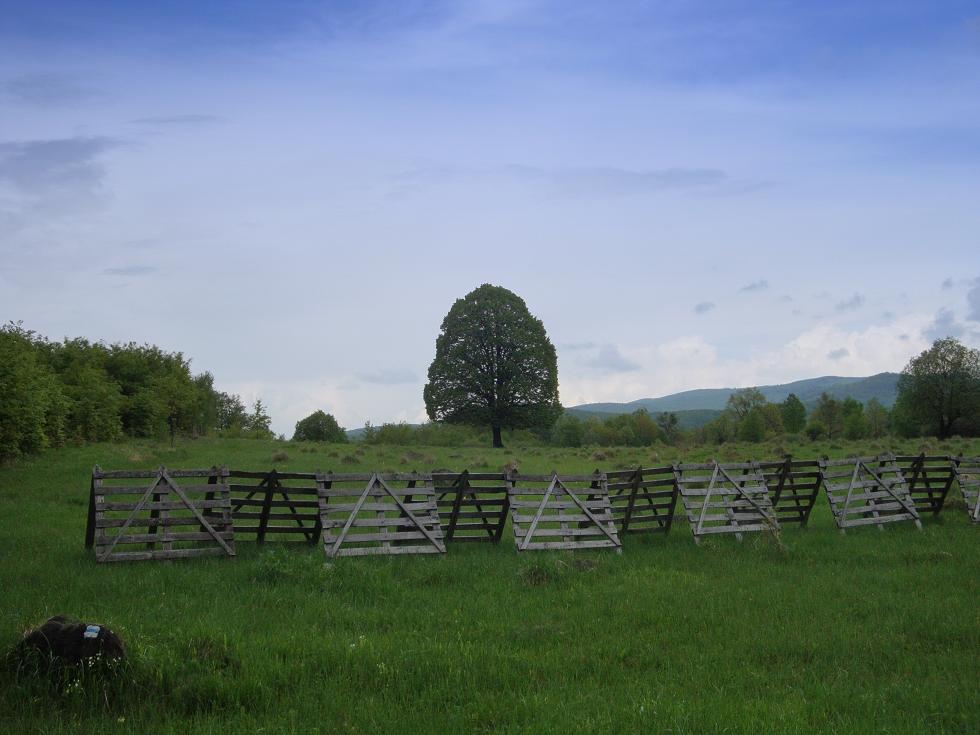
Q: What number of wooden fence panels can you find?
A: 11